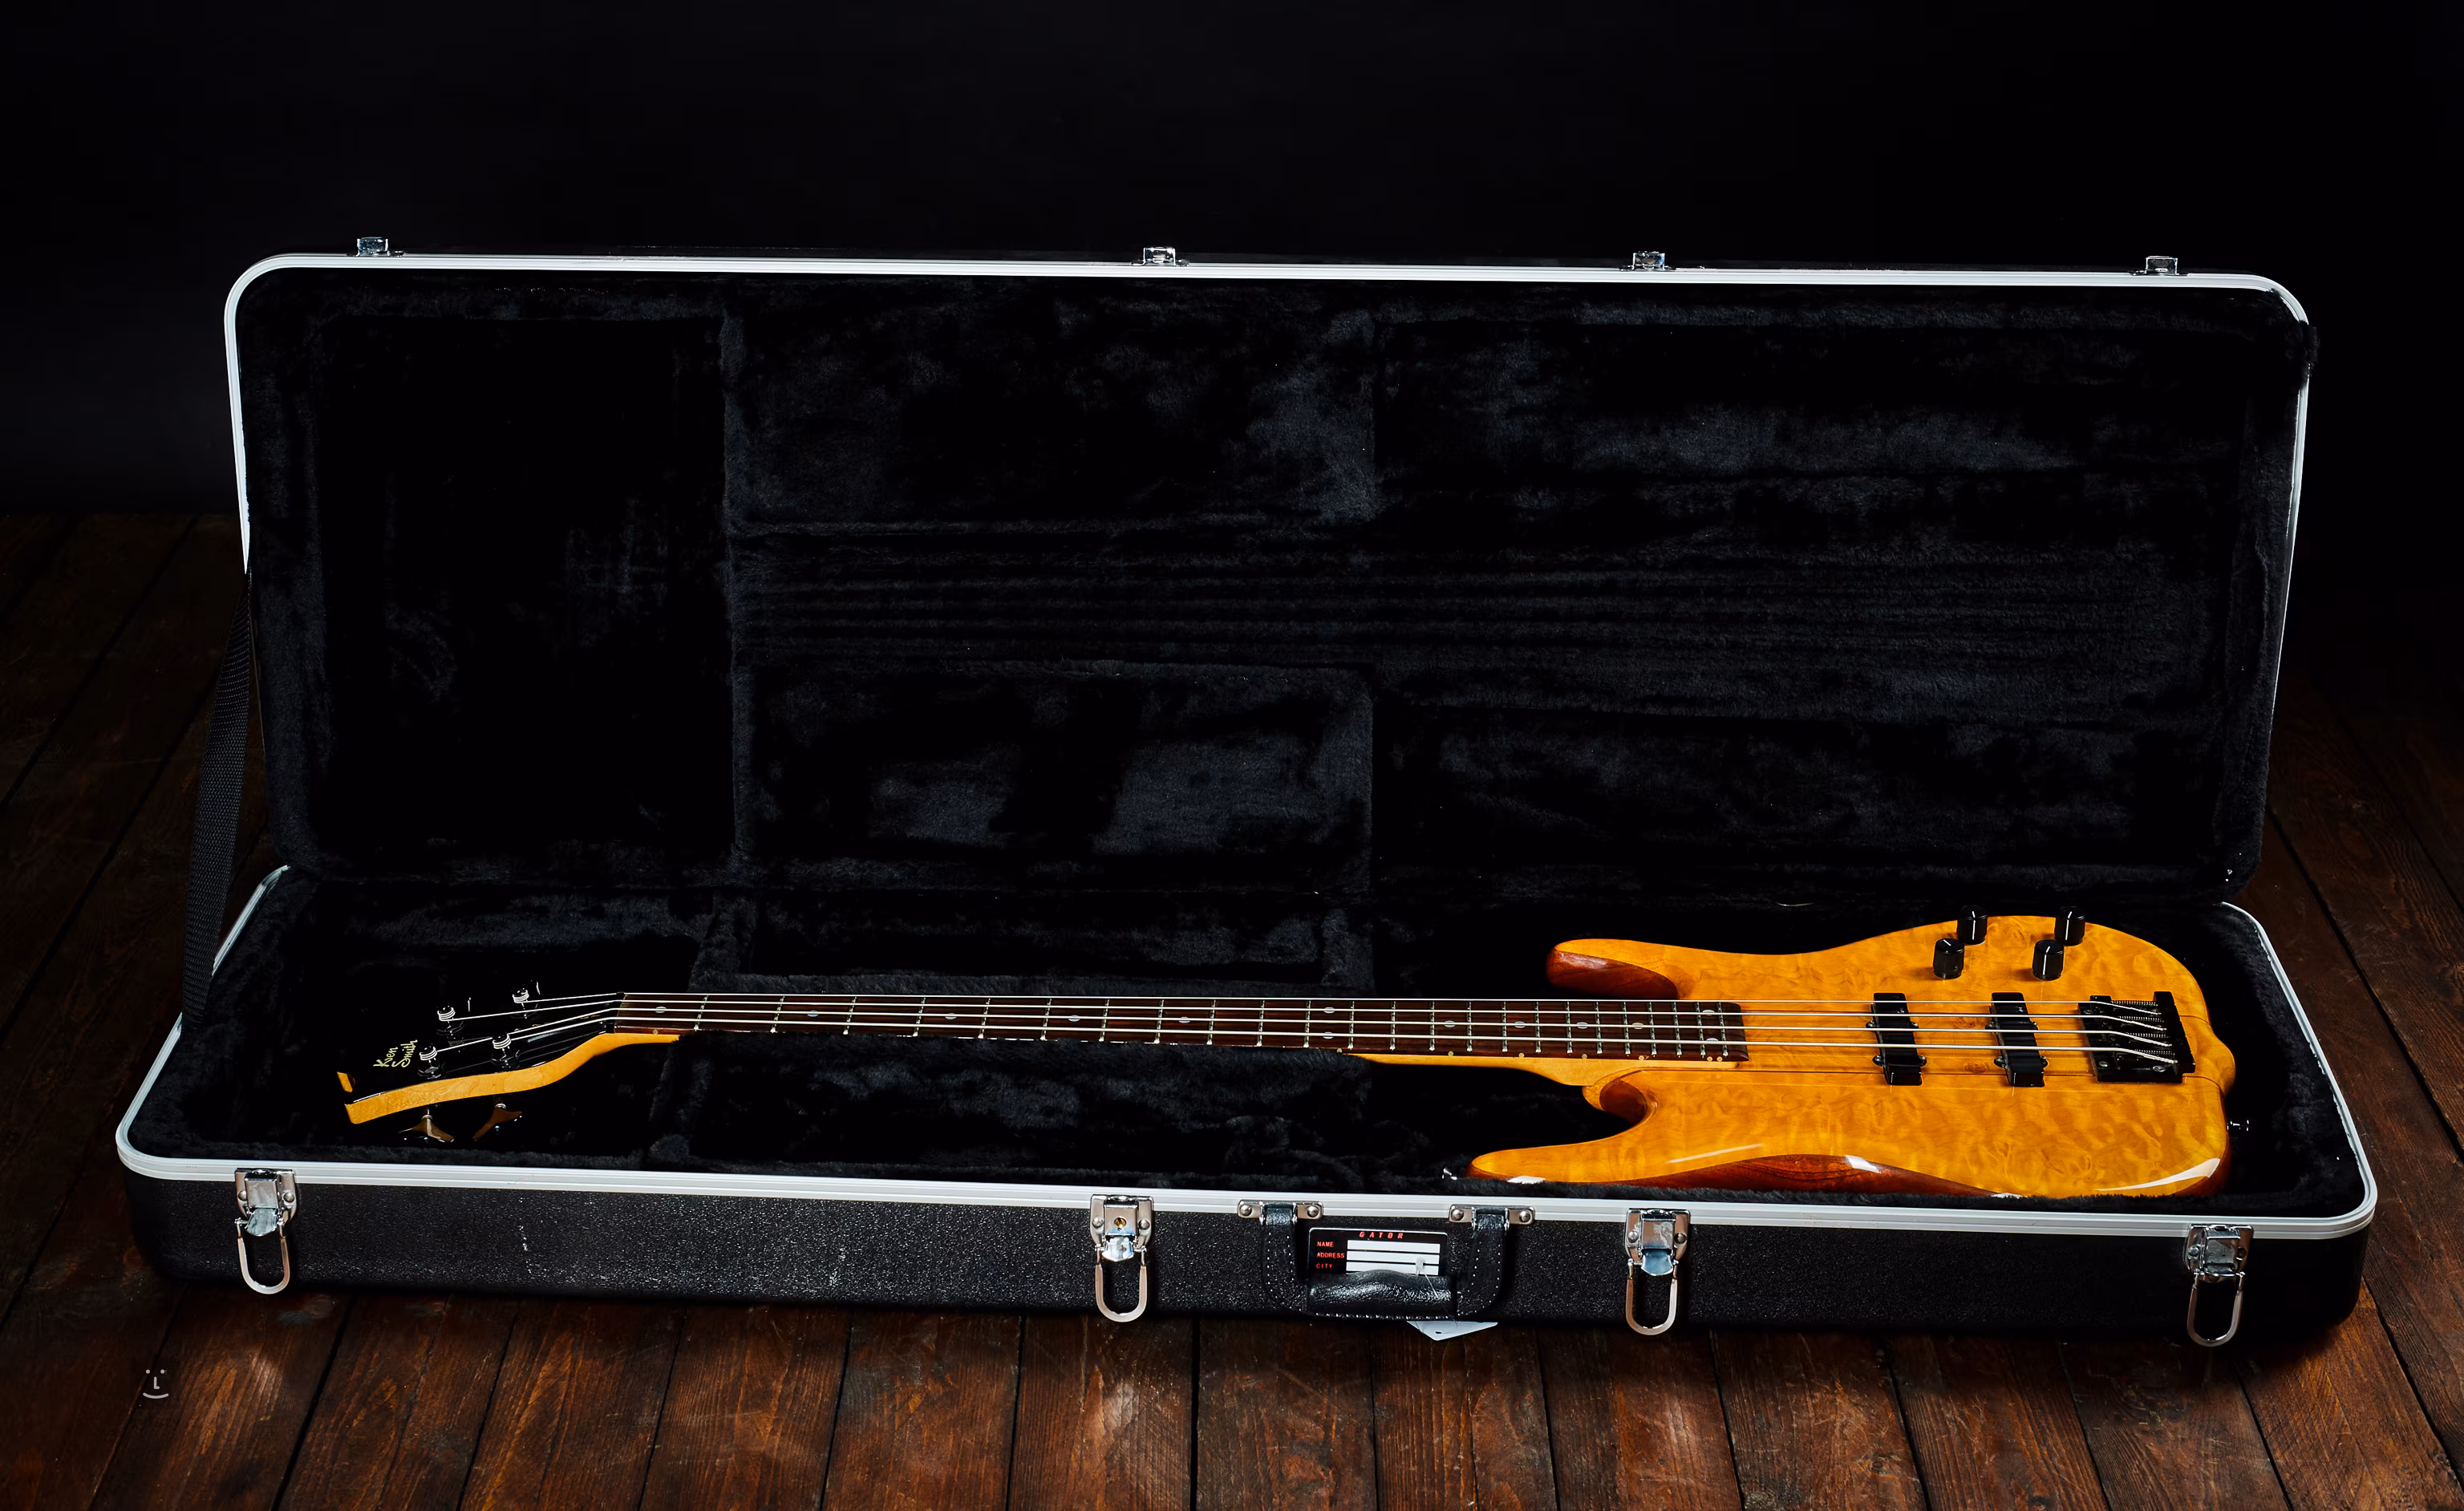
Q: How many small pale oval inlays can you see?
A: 13